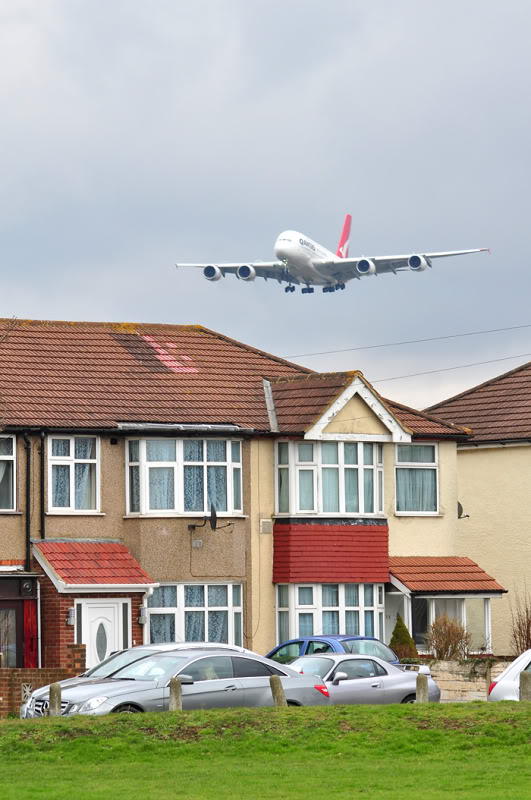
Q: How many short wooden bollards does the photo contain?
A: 5